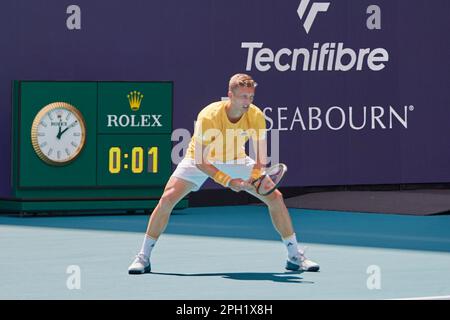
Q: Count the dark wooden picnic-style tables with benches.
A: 0